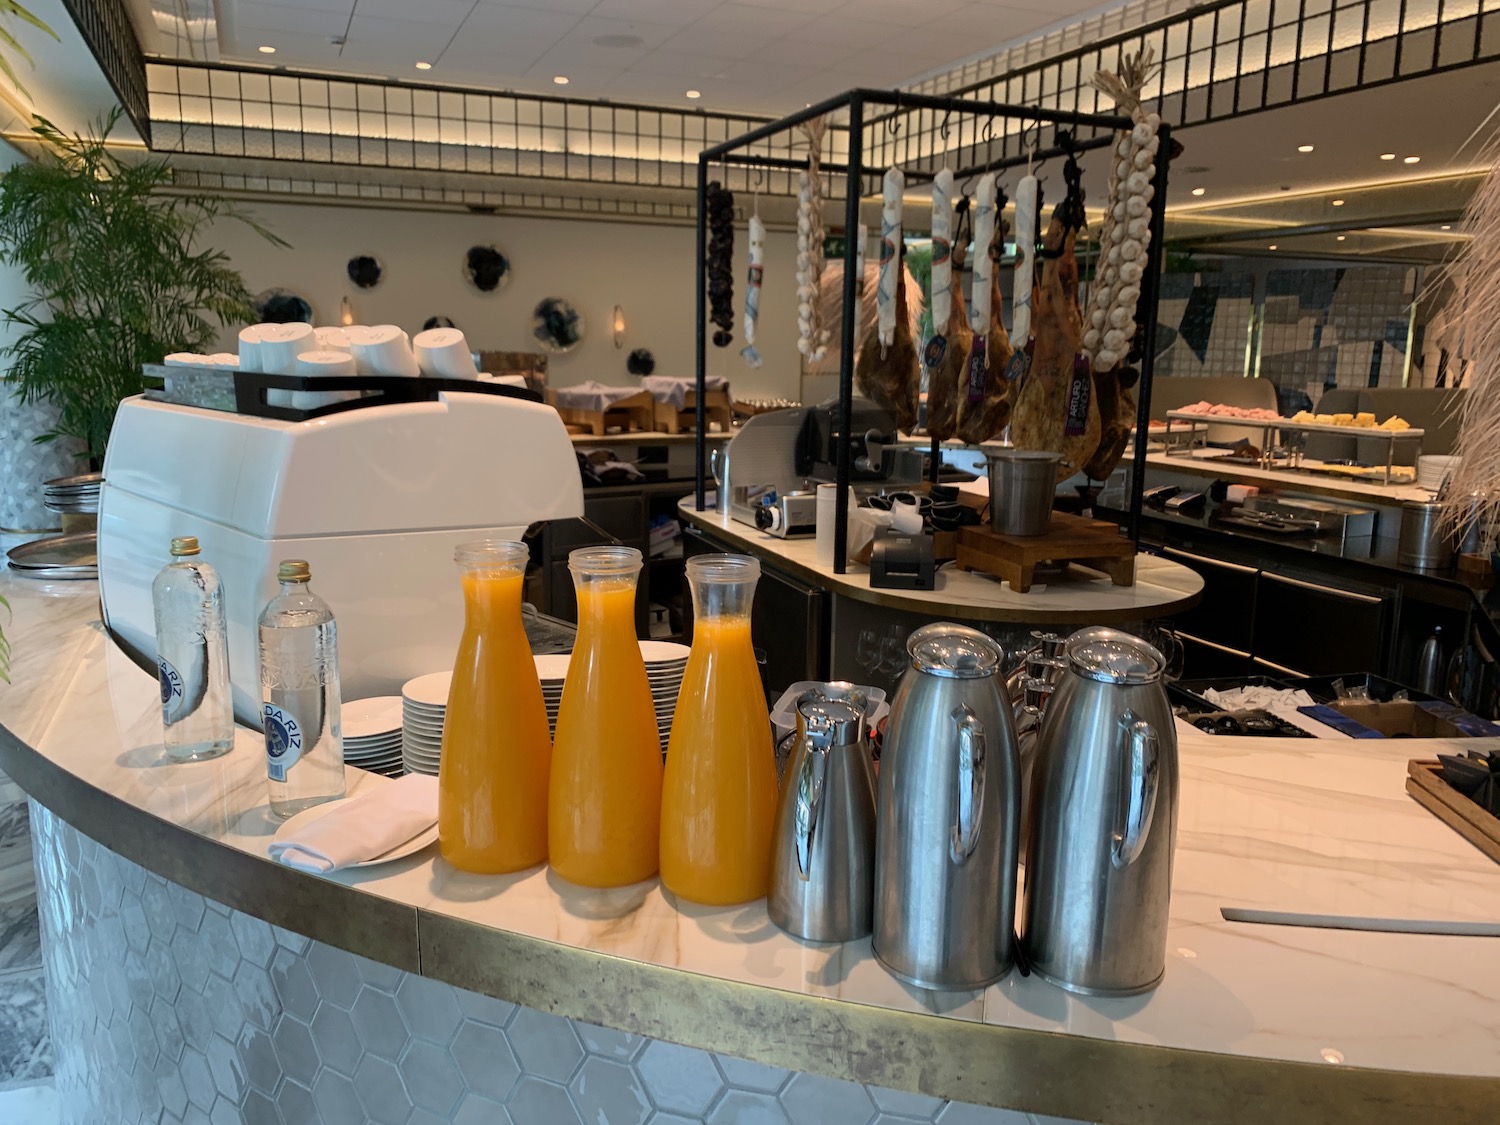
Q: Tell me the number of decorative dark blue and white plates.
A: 6